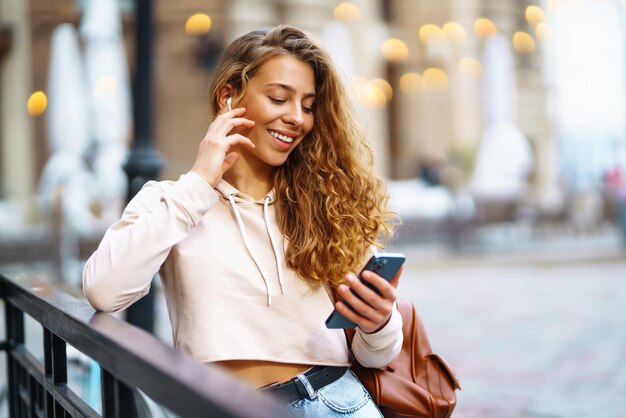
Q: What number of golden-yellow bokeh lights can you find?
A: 15